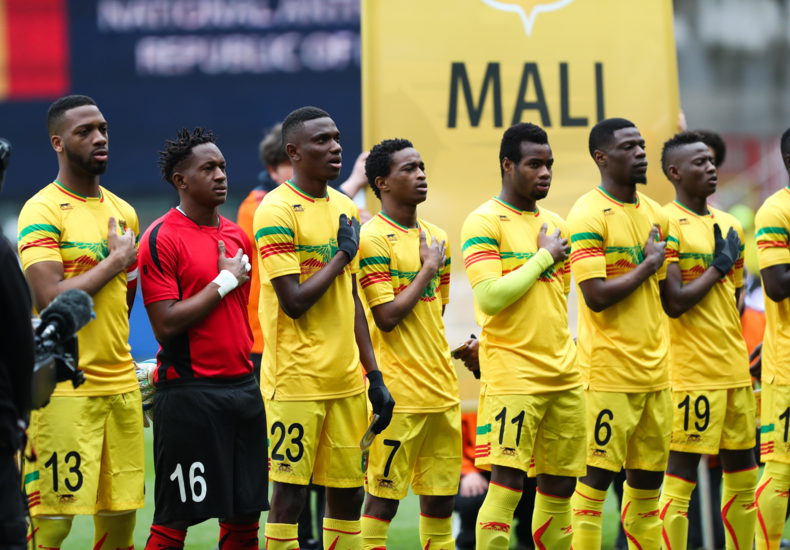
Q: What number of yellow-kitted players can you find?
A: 7